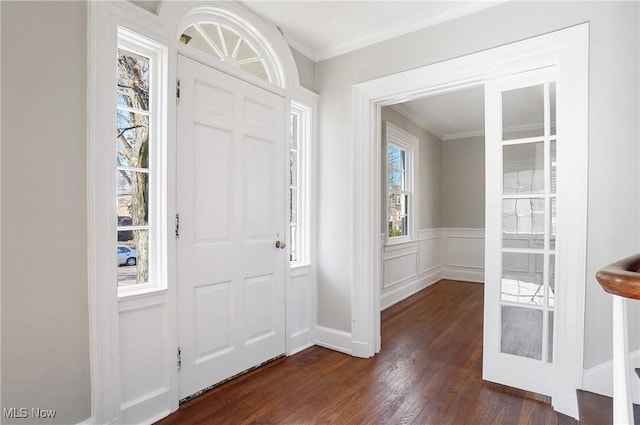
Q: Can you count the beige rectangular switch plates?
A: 0